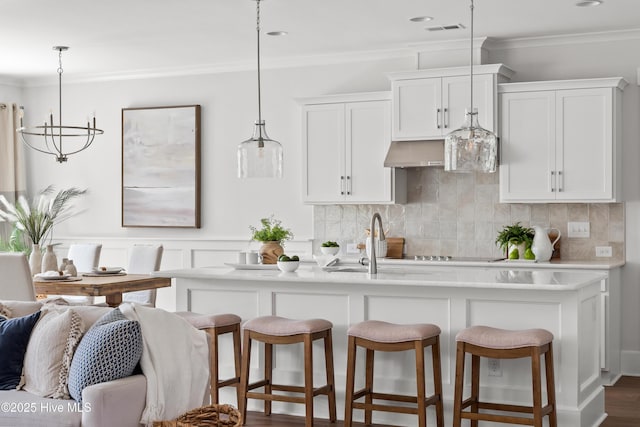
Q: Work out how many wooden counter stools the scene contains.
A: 4